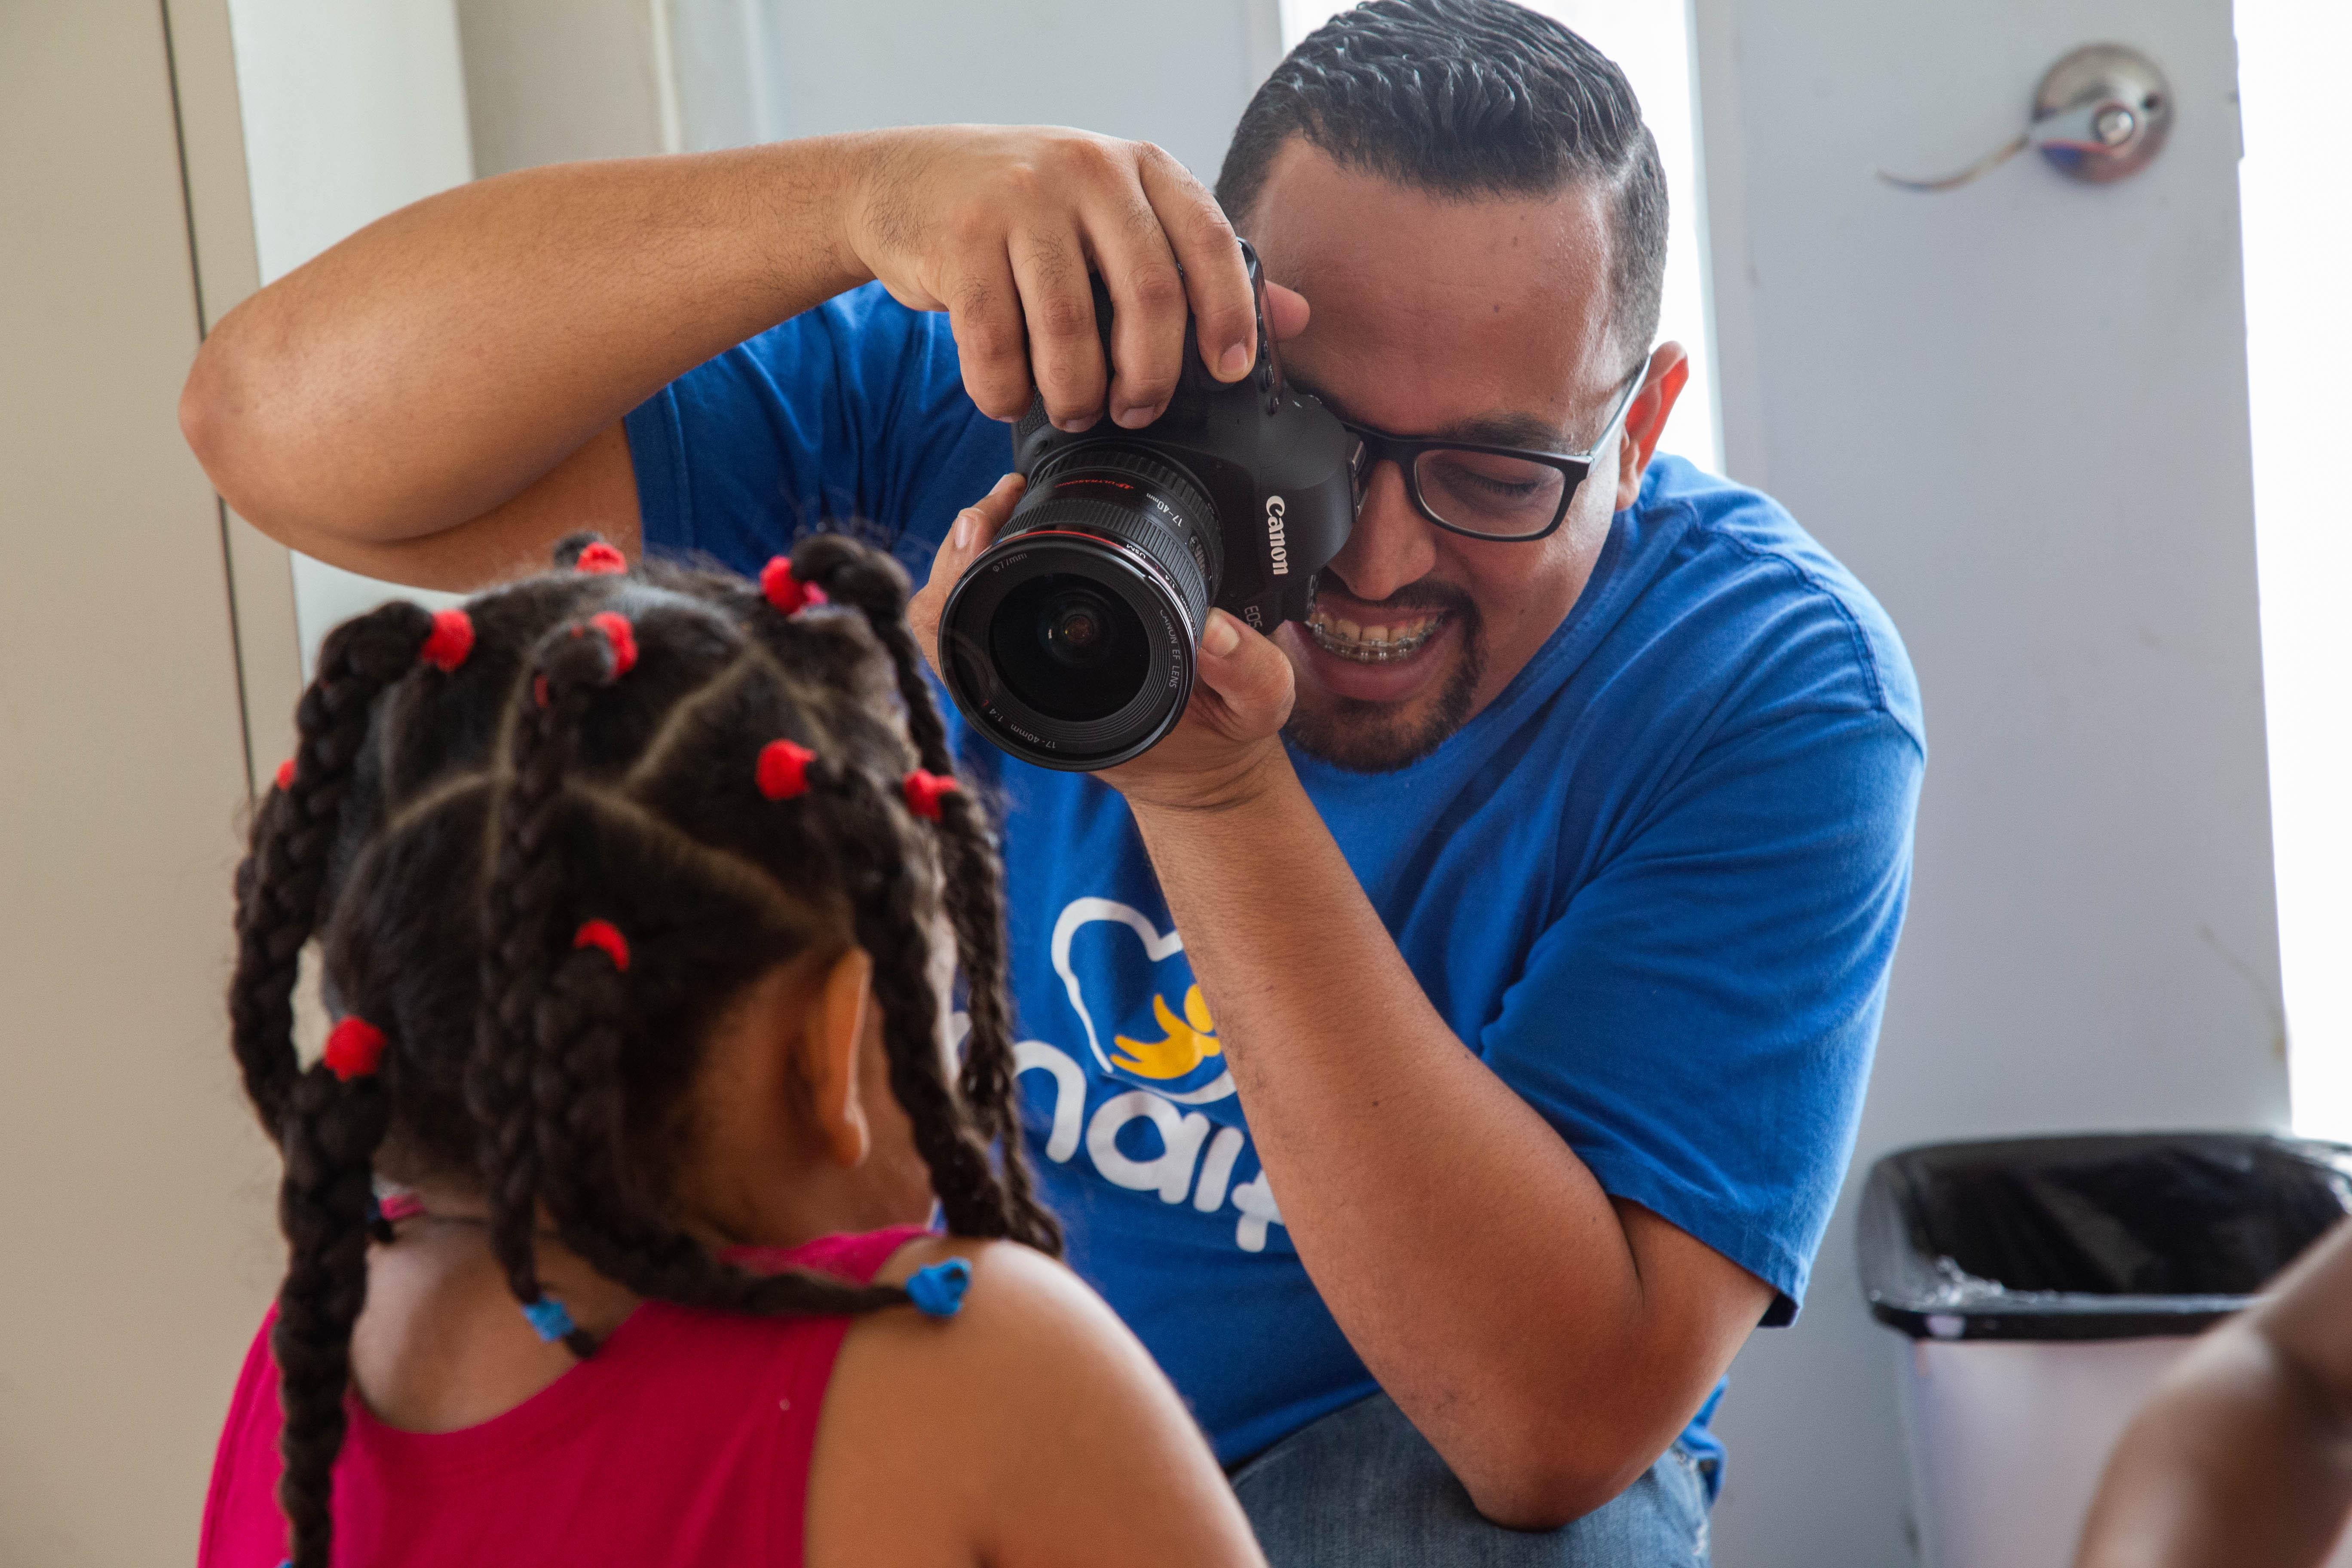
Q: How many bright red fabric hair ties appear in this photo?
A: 9